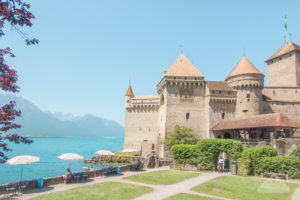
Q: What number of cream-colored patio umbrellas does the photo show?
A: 4